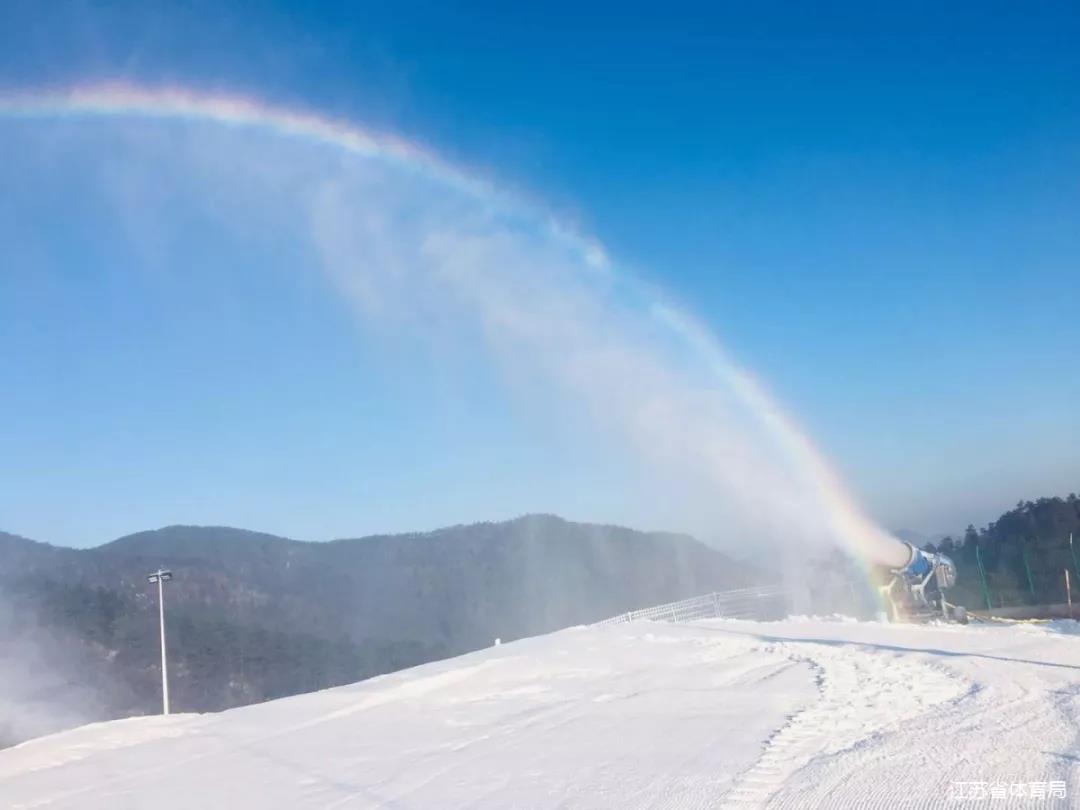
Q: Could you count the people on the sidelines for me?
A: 0